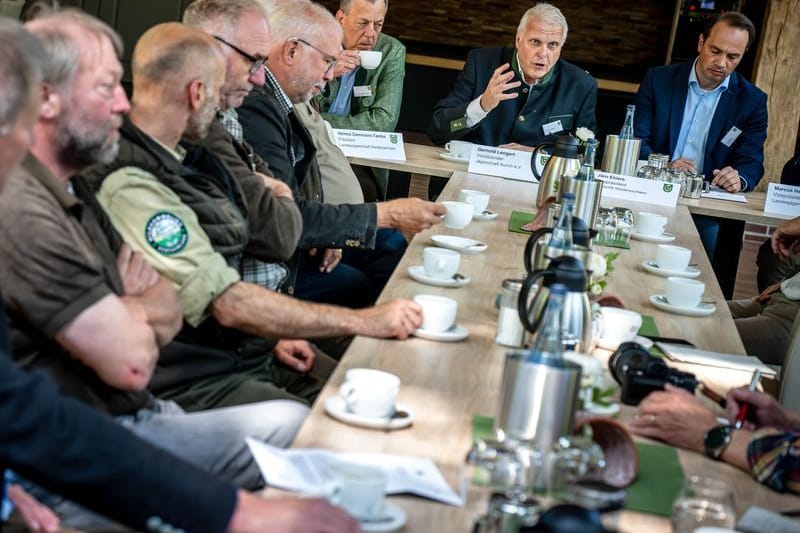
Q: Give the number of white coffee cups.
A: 12